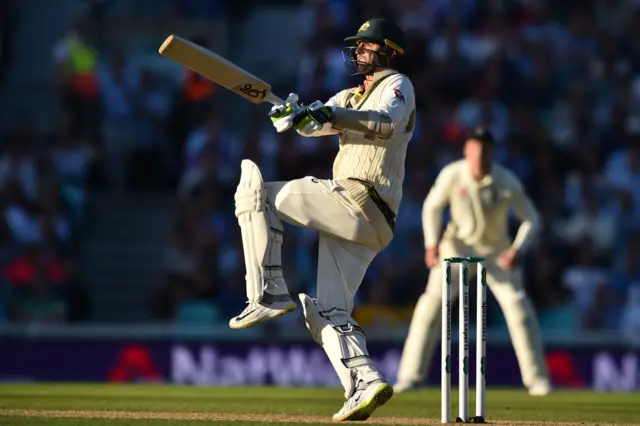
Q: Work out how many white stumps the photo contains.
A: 3